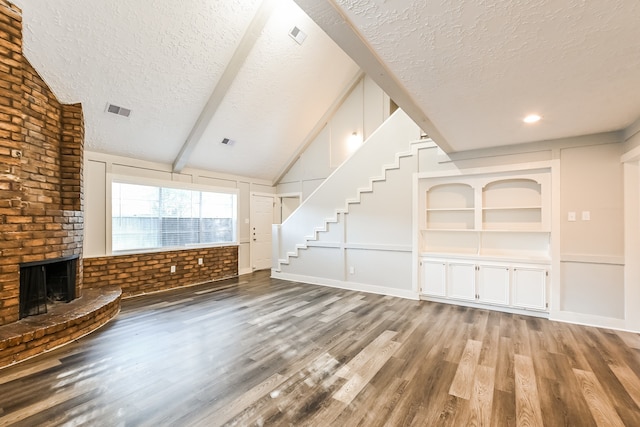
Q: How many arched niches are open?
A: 2